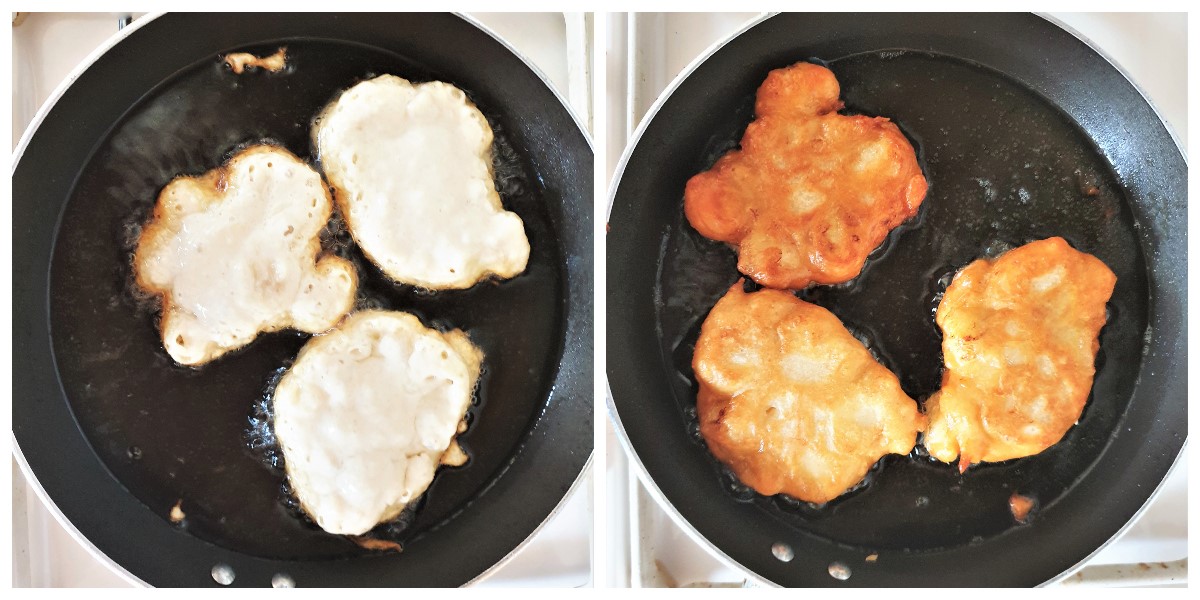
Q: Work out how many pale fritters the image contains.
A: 3